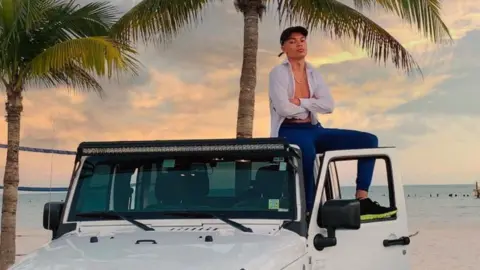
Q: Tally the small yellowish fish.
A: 0